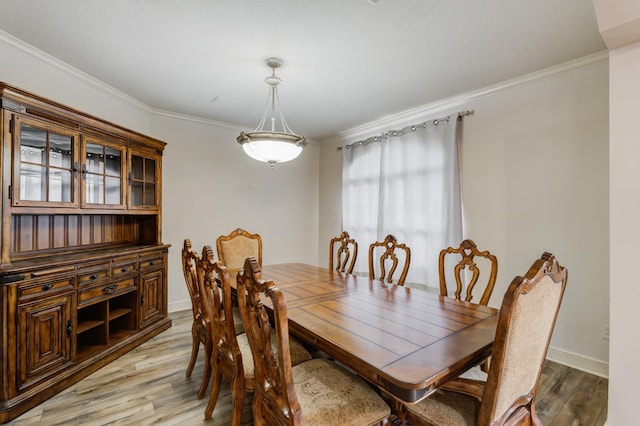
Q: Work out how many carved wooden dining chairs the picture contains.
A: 8